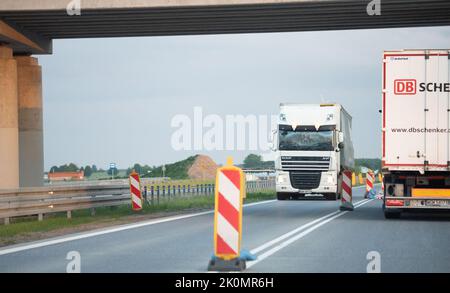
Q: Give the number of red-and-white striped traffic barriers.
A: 4